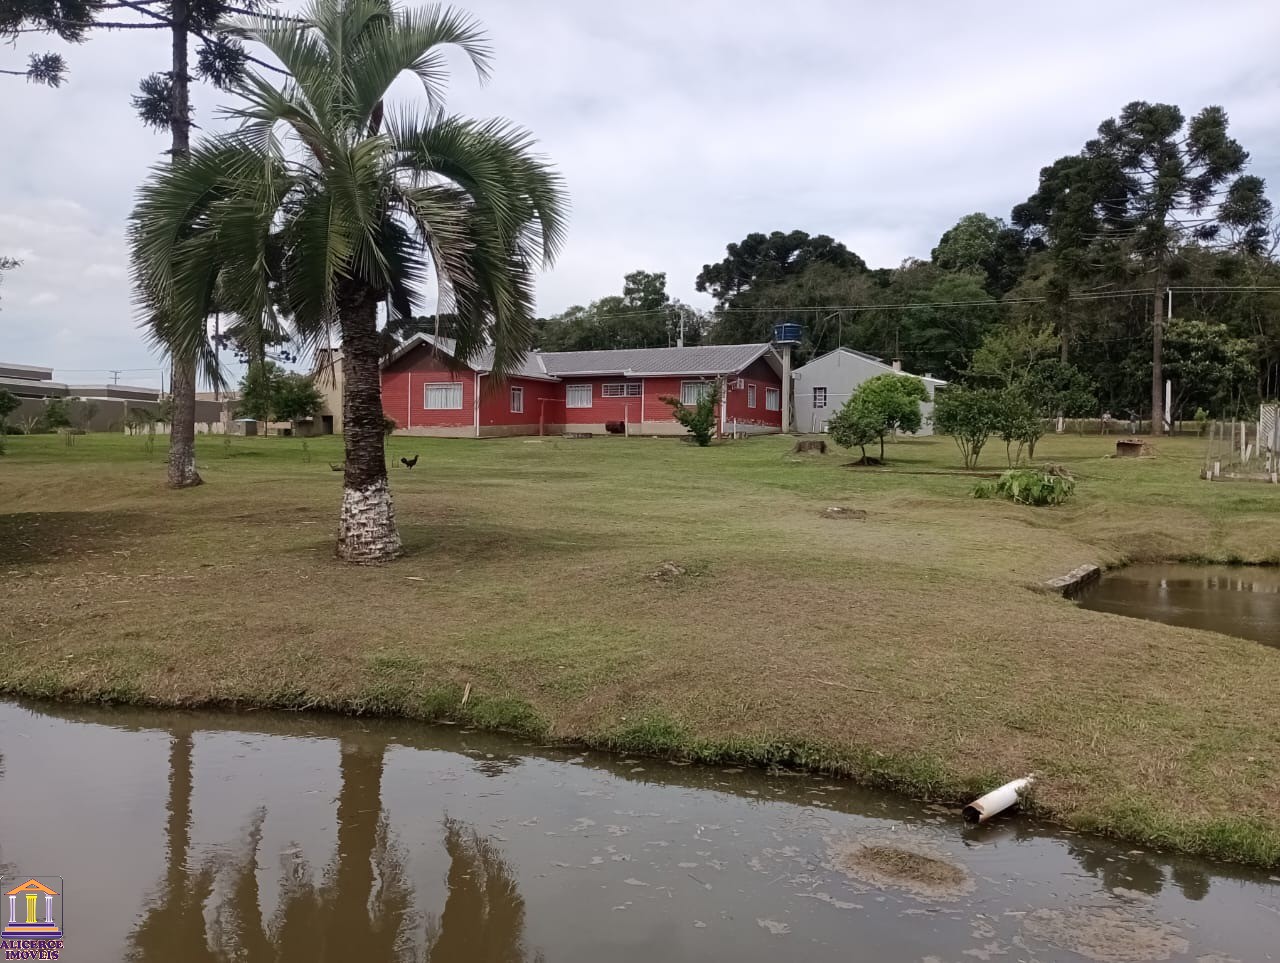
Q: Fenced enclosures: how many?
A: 1